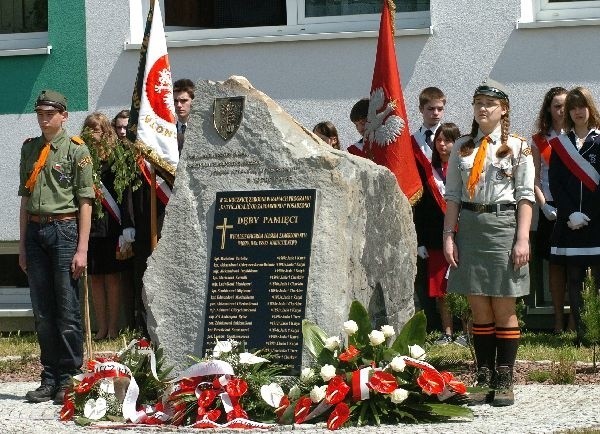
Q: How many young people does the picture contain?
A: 11